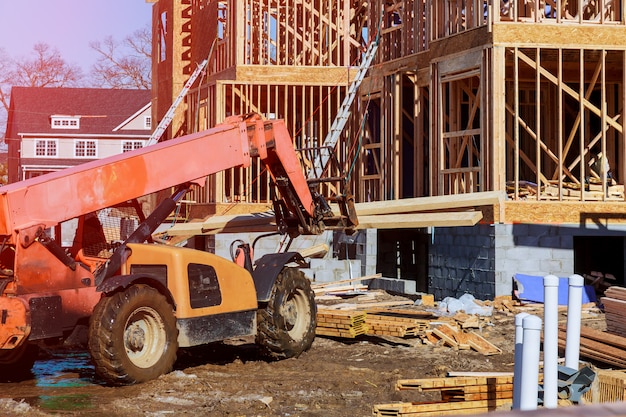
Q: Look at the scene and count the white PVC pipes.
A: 4